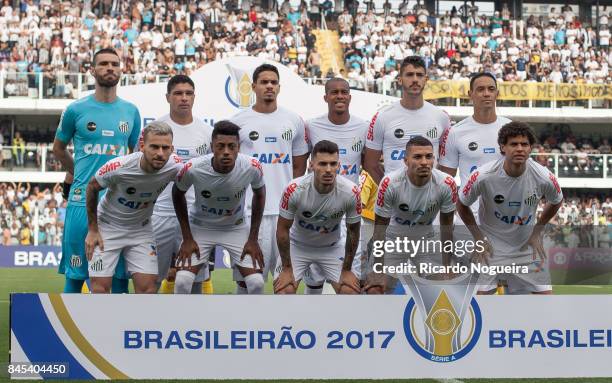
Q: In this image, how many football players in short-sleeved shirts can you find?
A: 11